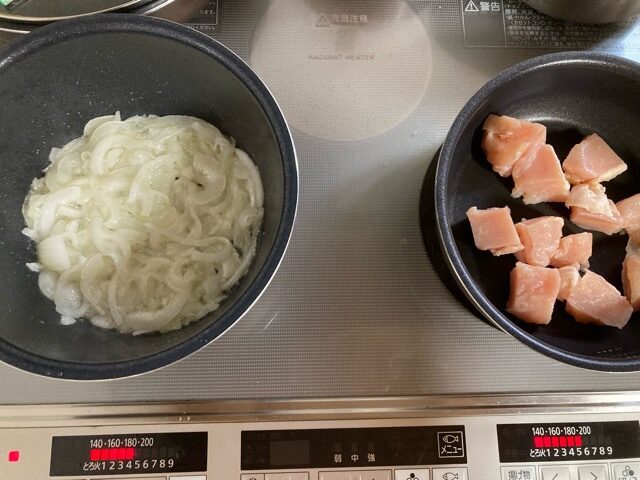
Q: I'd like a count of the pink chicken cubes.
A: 12